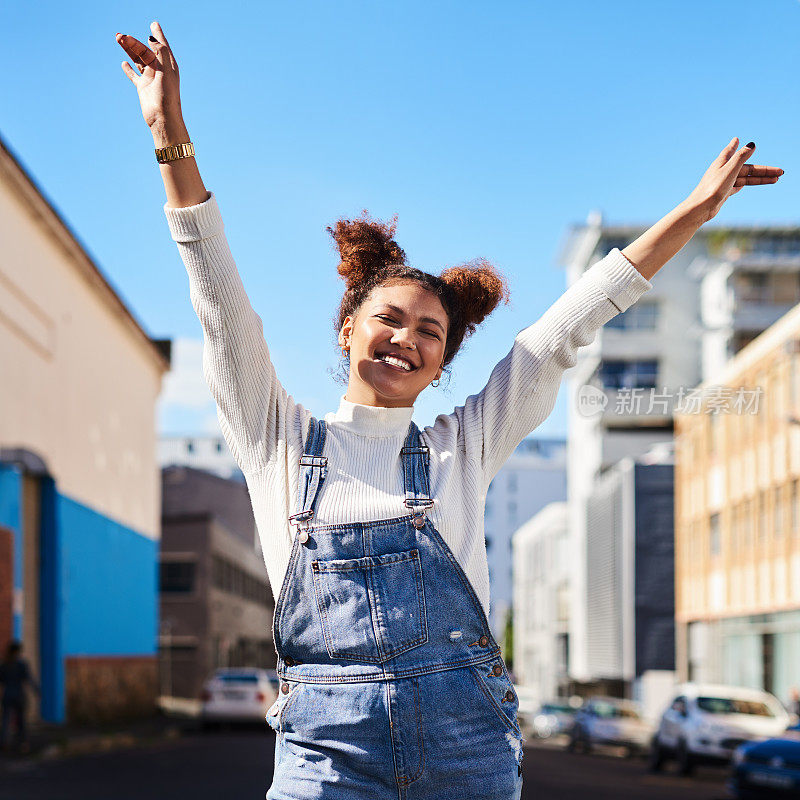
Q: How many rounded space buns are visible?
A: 2